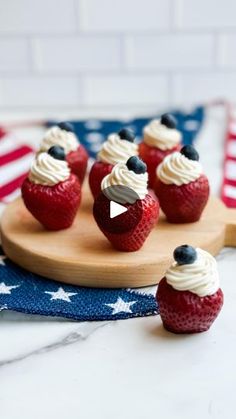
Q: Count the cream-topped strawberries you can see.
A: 7